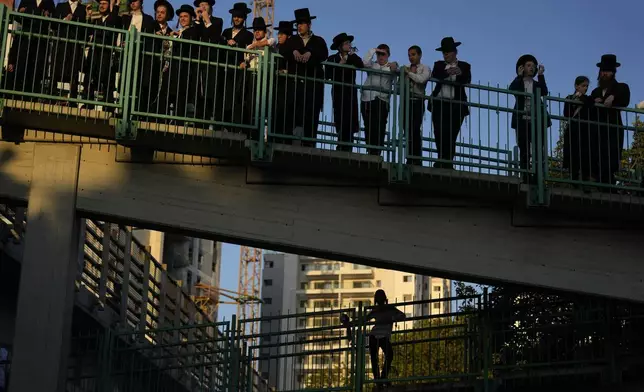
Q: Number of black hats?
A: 13